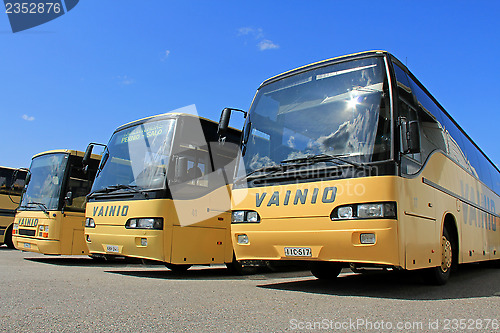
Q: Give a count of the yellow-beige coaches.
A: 4